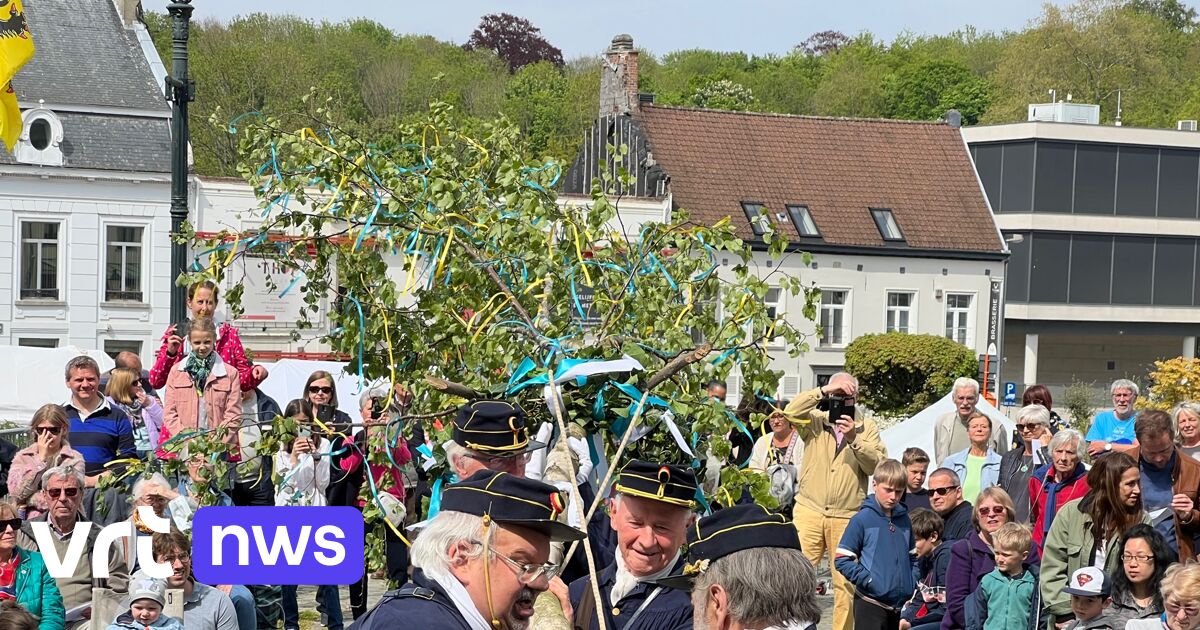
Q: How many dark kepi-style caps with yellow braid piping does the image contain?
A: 4